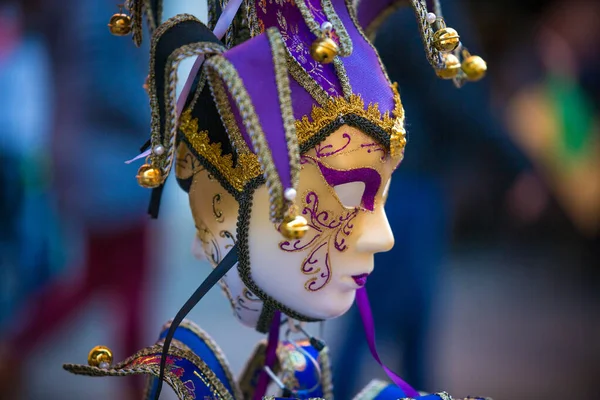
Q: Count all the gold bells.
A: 8